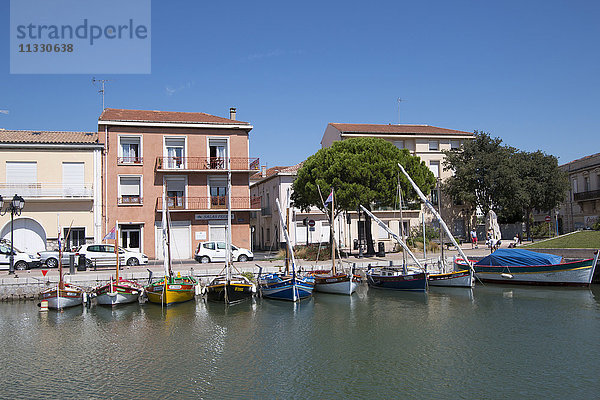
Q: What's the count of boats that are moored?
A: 9